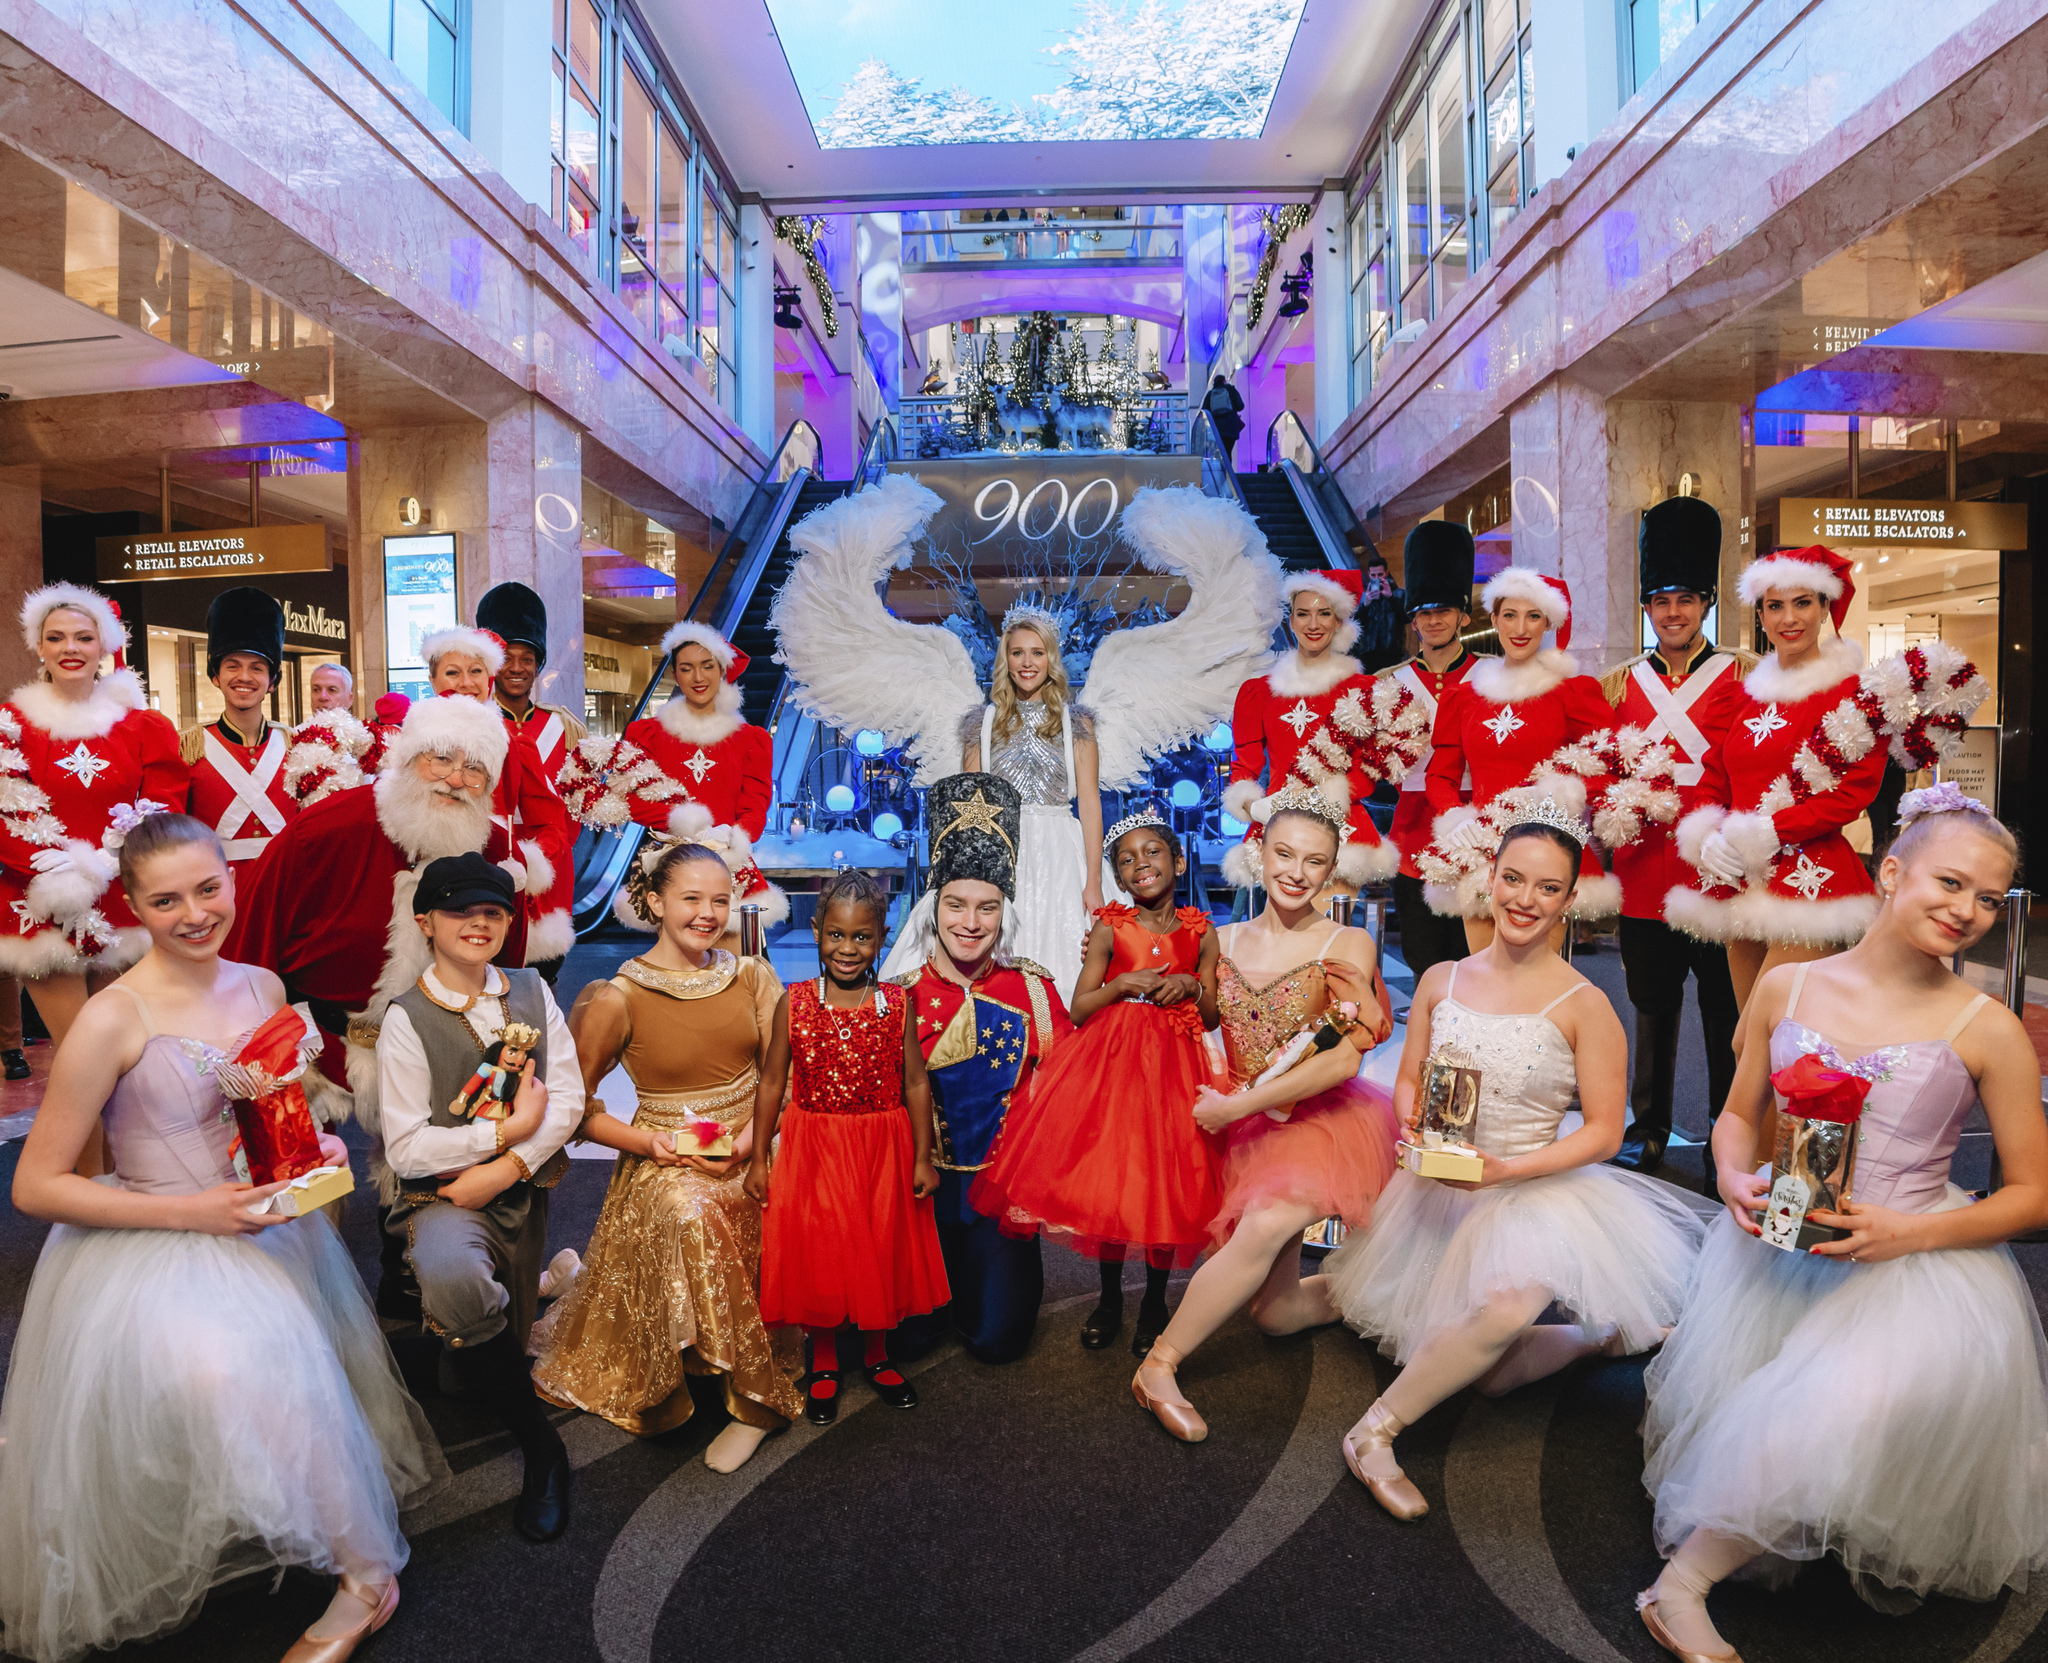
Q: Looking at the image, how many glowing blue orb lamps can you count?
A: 6